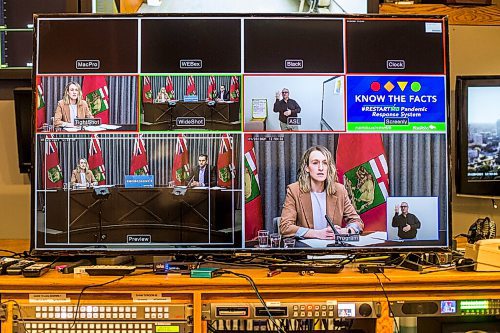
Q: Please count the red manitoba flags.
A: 14